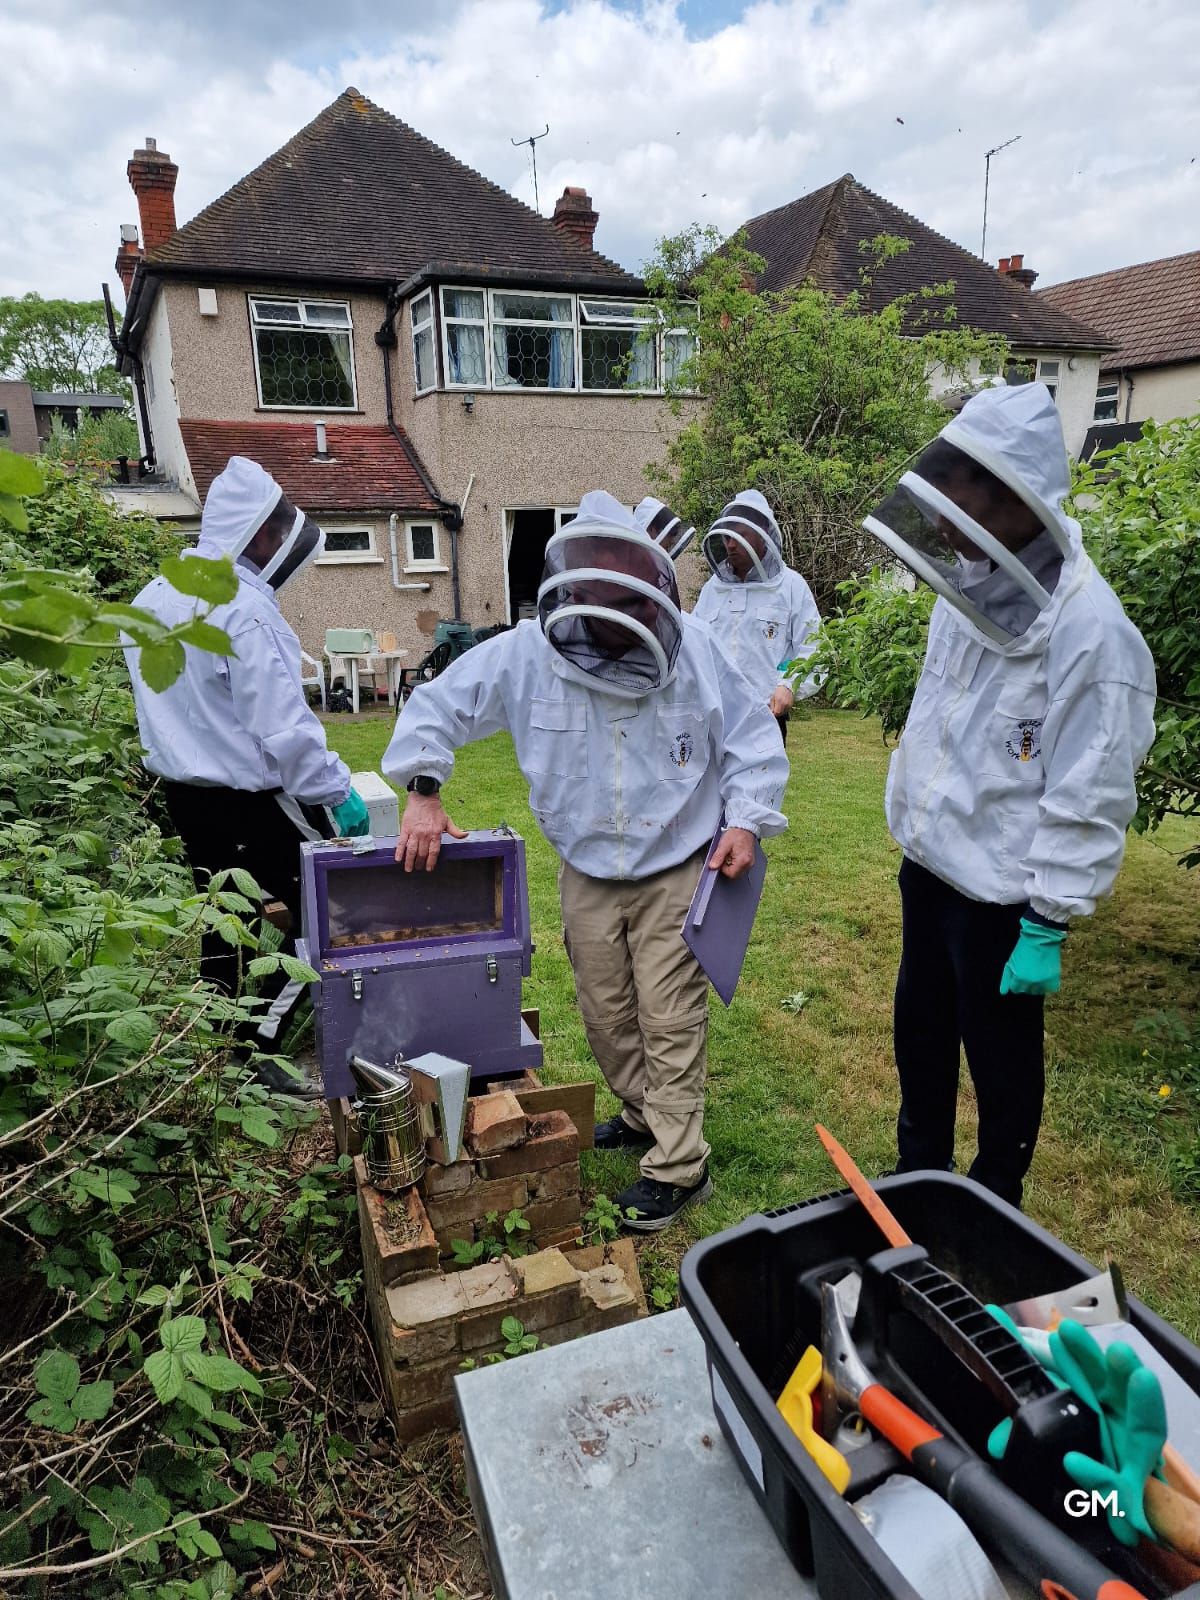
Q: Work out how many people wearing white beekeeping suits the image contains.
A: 5